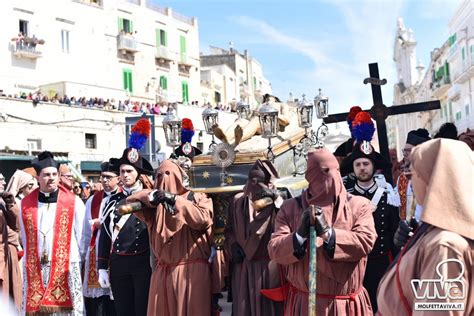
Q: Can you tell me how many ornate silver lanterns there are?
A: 6